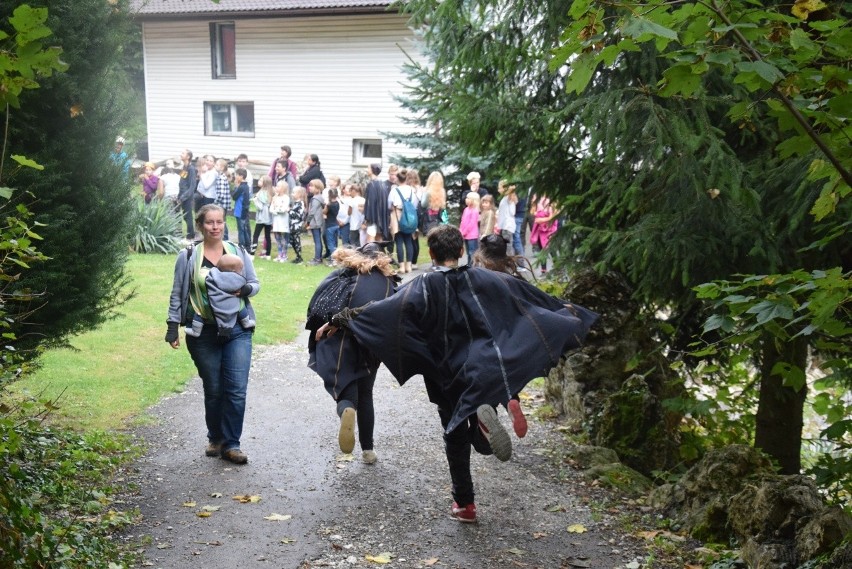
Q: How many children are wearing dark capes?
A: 3